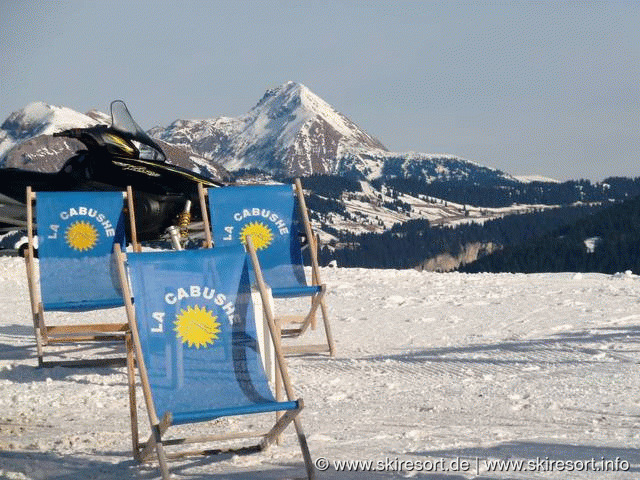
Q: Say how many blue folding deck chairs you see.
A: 3